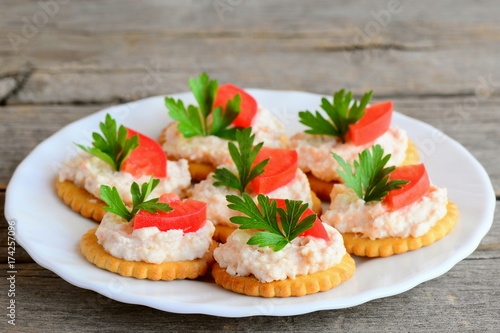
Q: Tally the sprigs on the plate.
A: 7